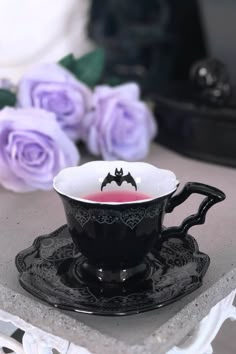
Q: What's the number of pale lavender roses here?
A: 3